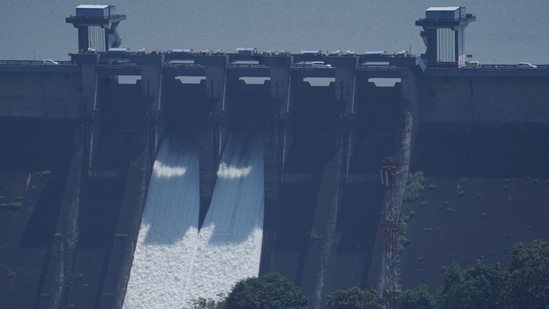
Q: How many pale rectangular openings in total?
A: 5